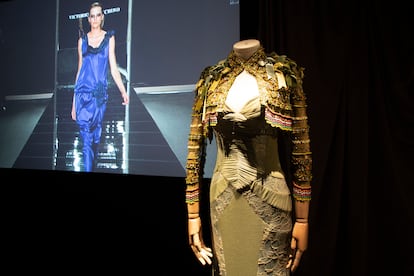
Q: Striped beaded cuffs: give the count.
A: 2